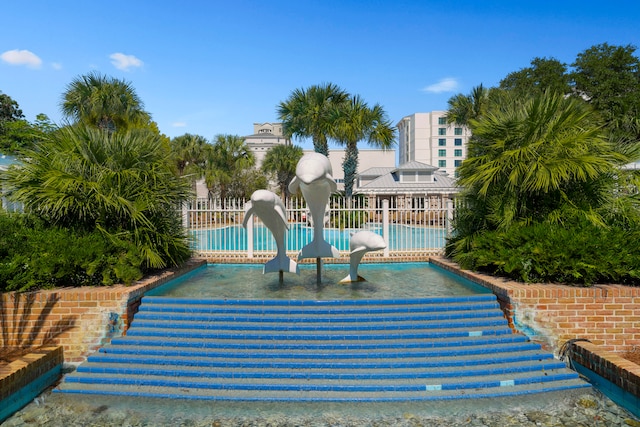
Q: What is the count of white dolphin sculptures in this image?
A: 3